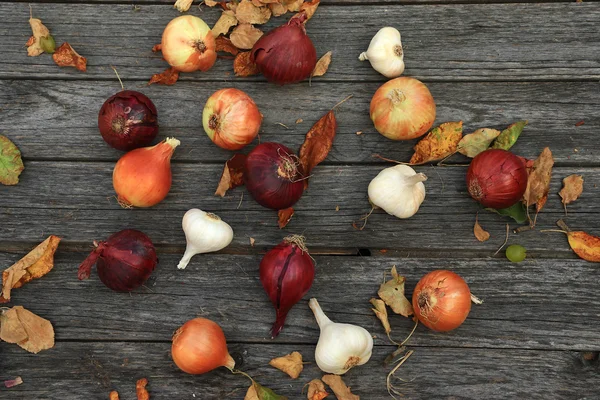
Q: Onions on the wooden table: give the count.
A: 12